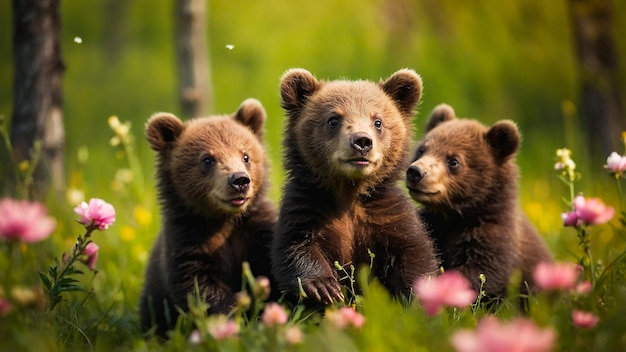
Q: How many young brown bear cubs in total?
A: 3